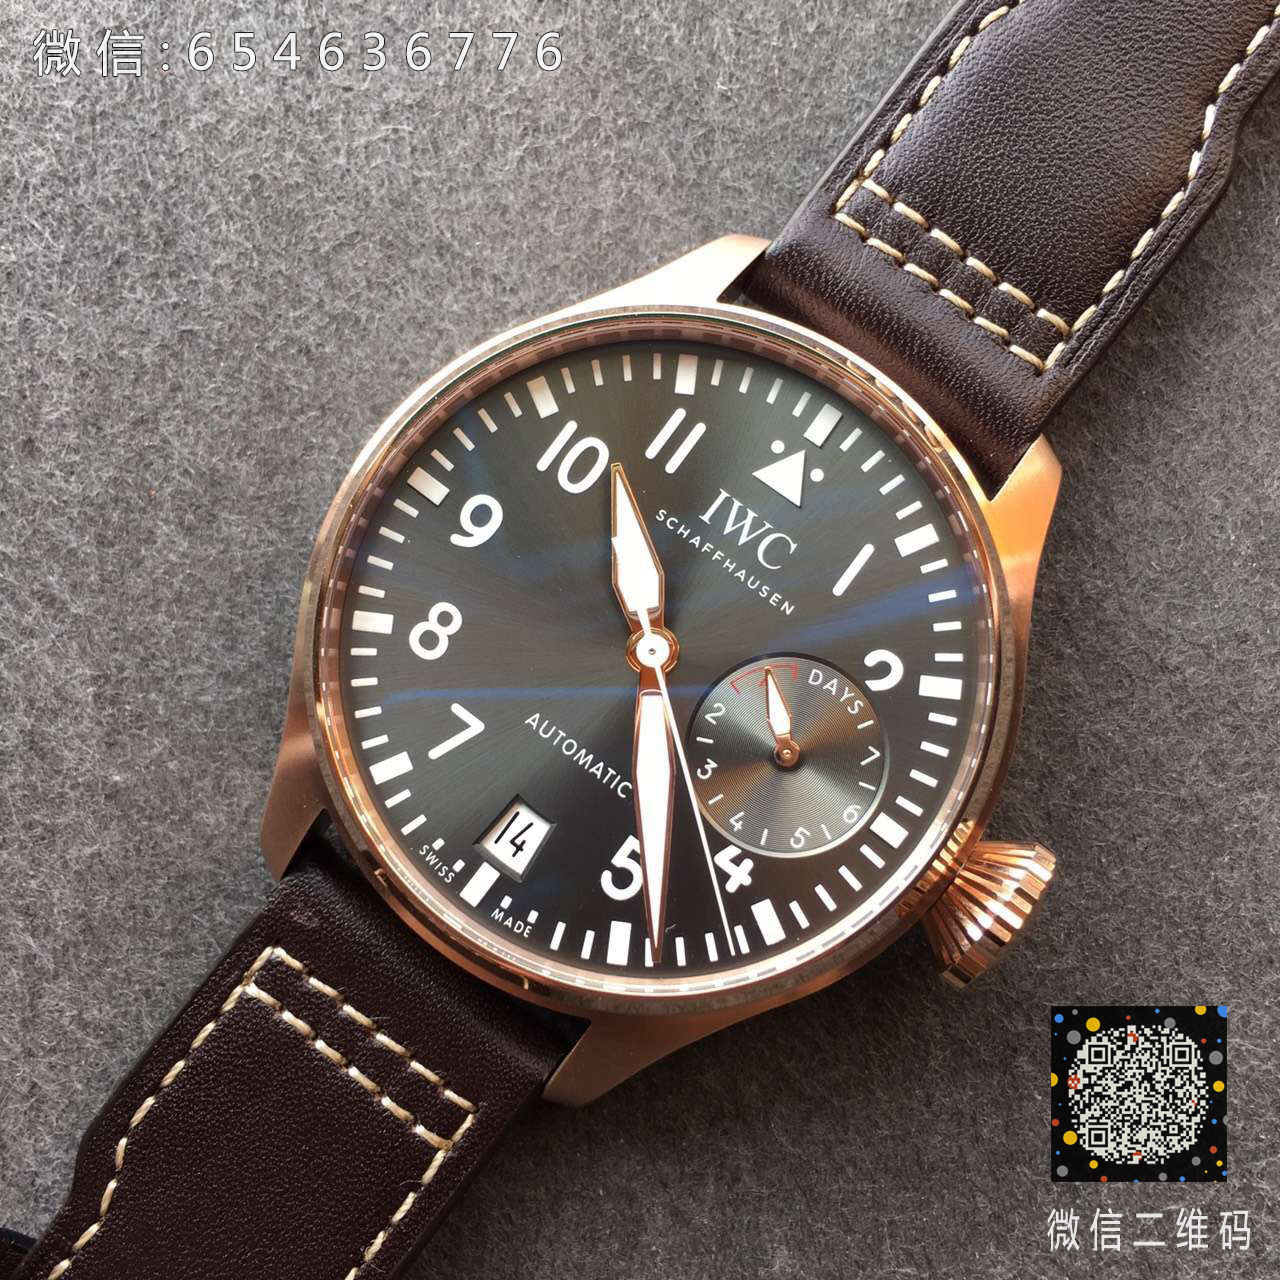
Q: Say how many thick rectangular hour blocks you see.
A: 12